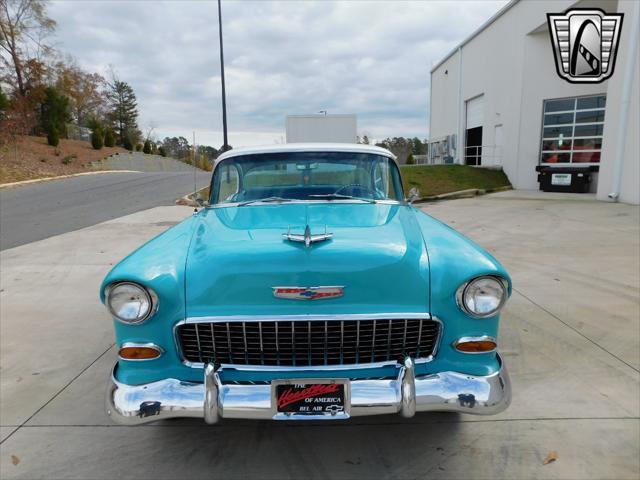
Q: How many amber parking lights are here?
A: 2